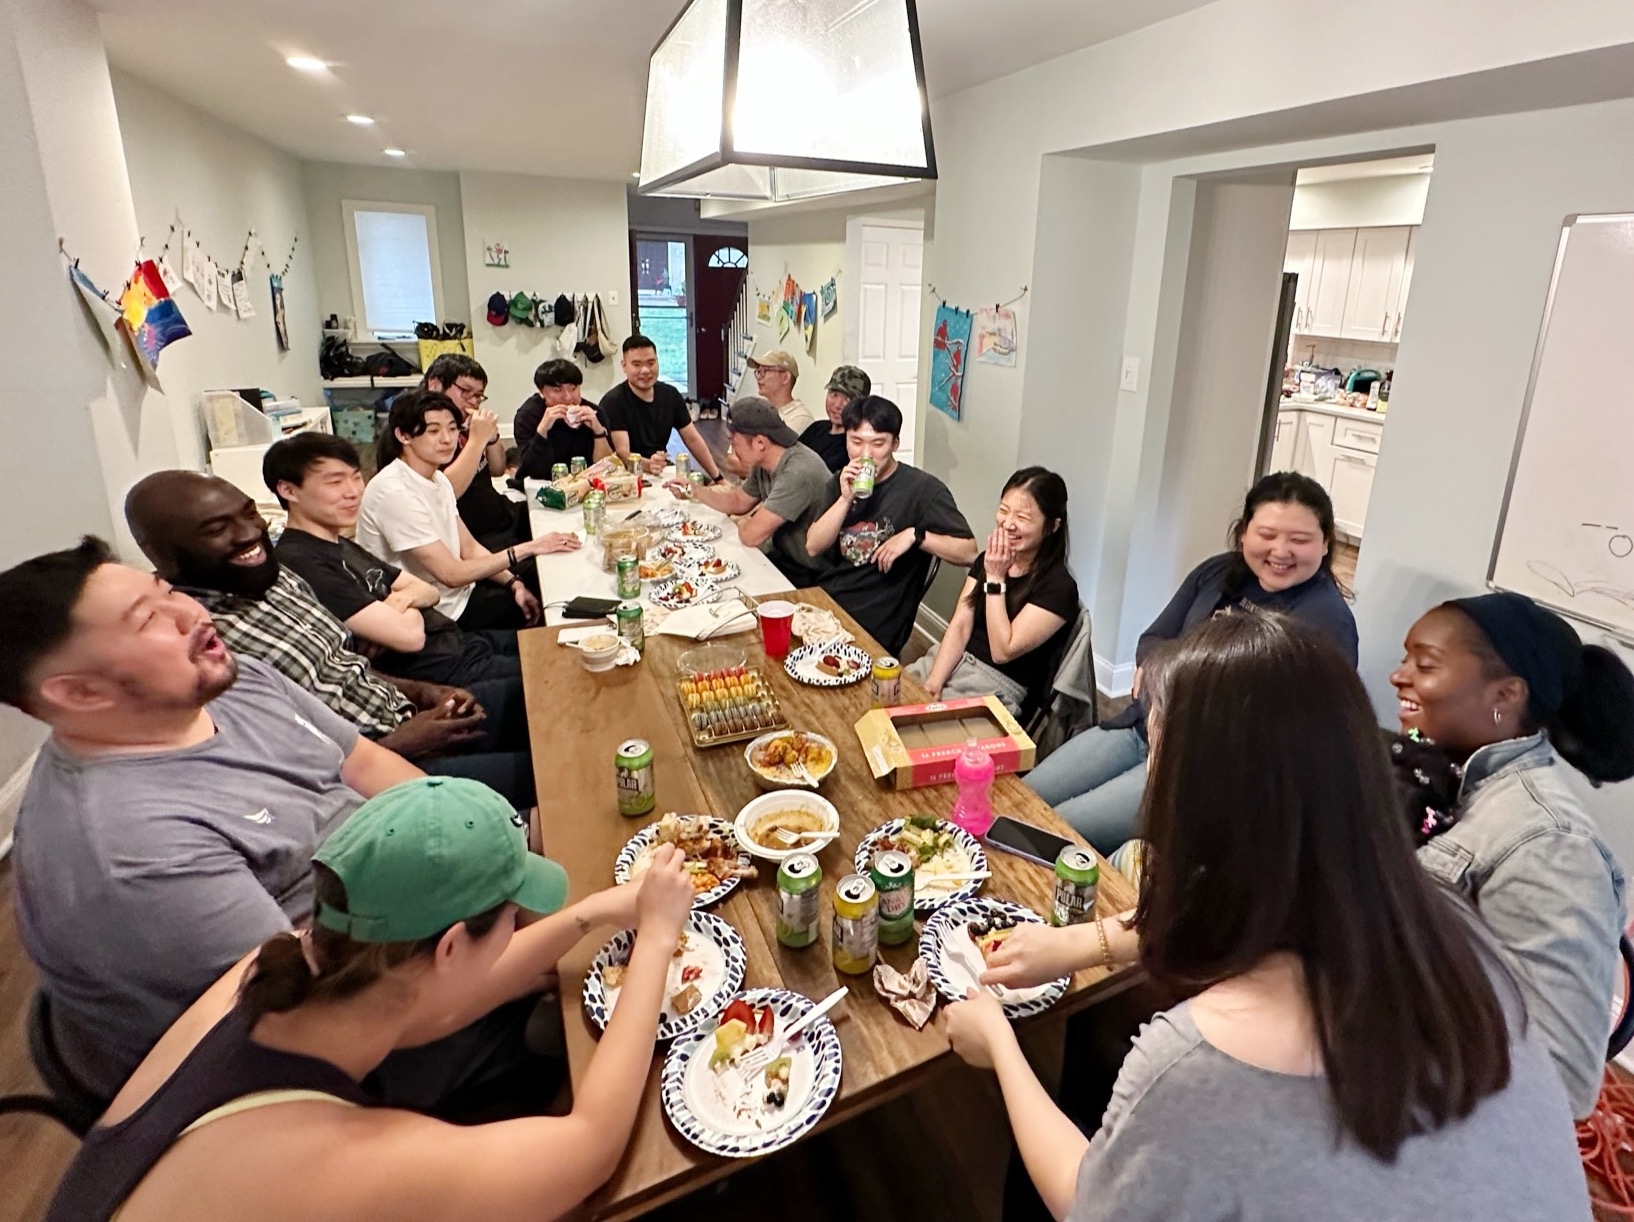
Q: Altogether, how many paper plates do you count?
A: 11